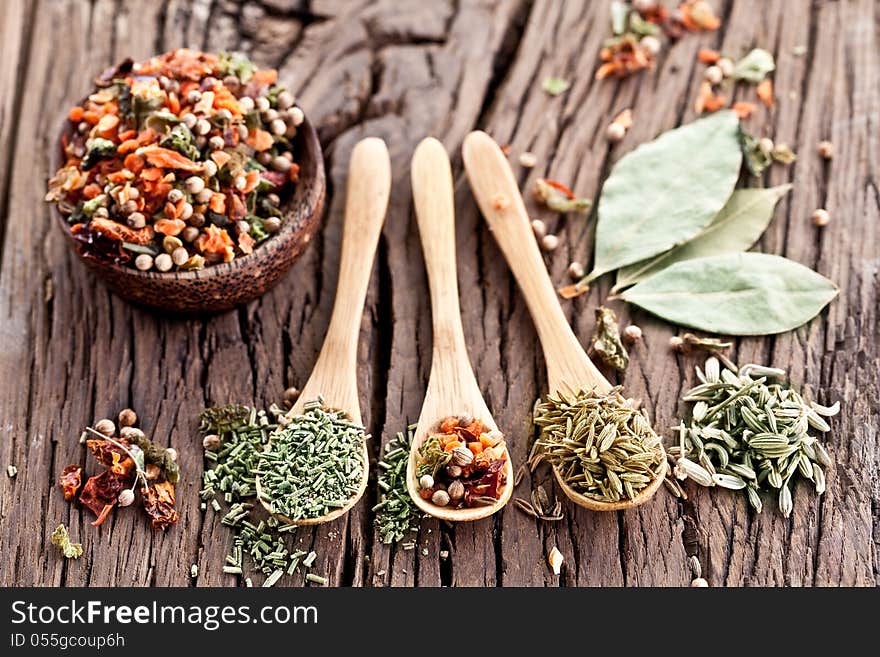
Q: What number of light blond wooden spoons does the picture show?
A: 3